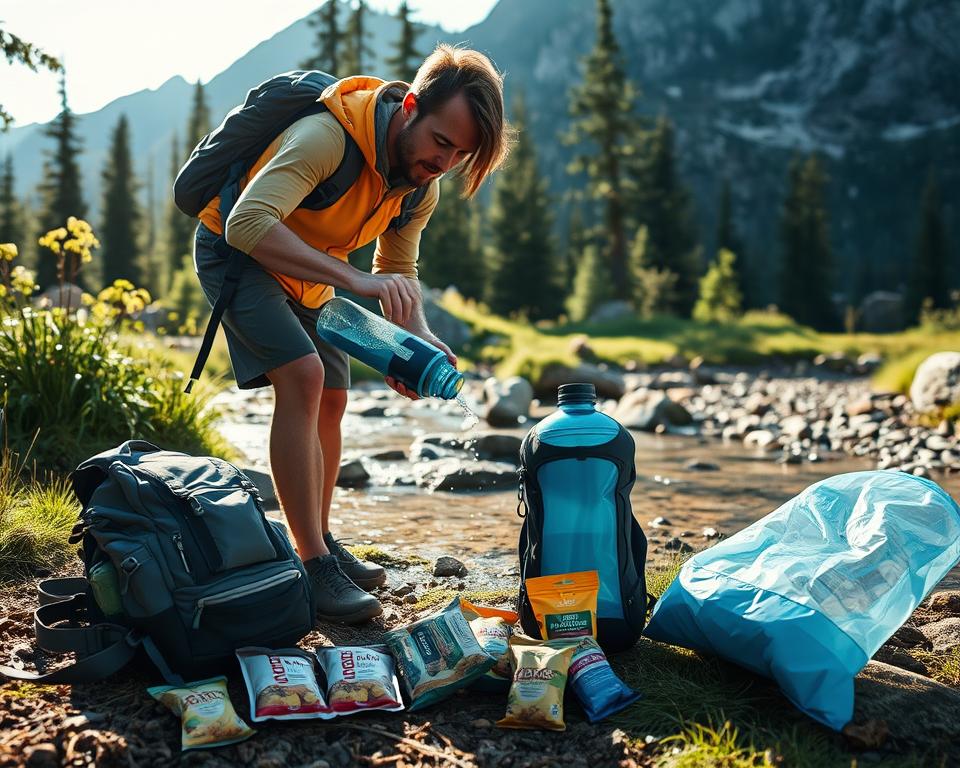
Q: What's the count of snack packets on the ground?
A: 8